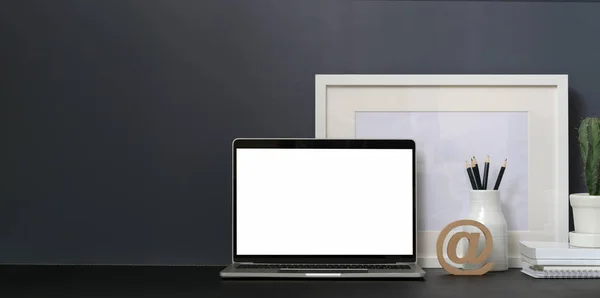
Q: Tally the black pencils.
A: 5